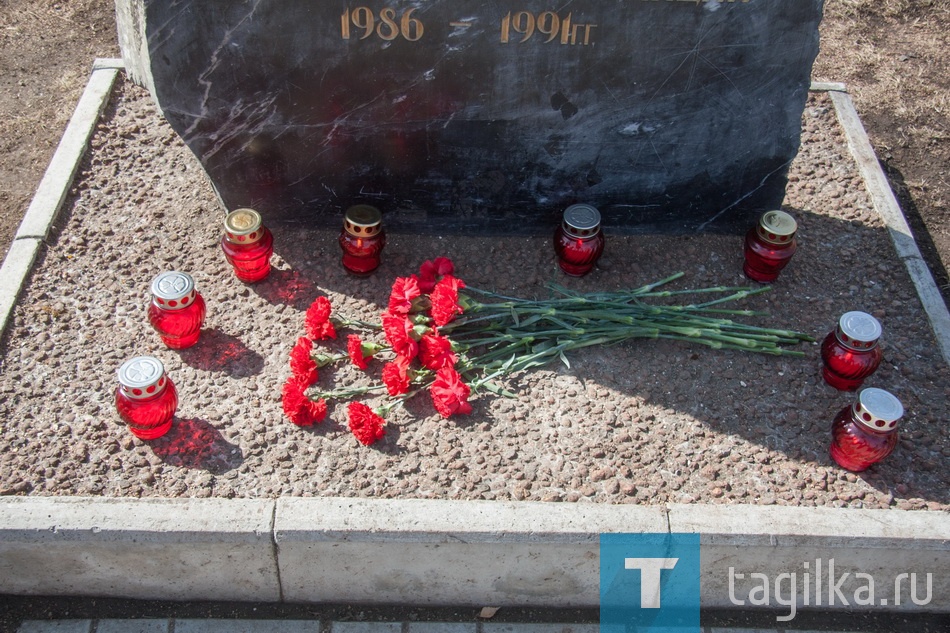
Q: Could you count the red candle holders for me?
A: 8